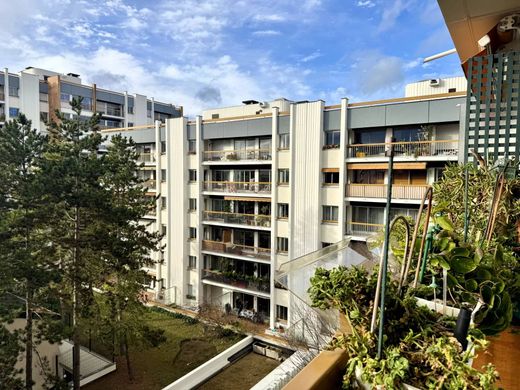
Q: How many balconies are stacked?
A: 5